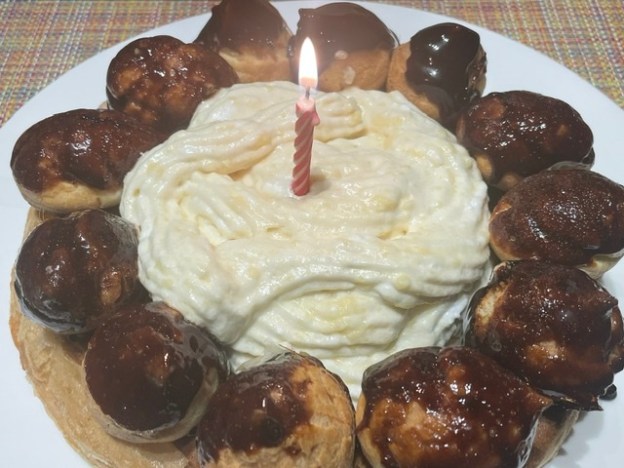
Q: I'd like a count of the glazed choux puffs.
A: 12